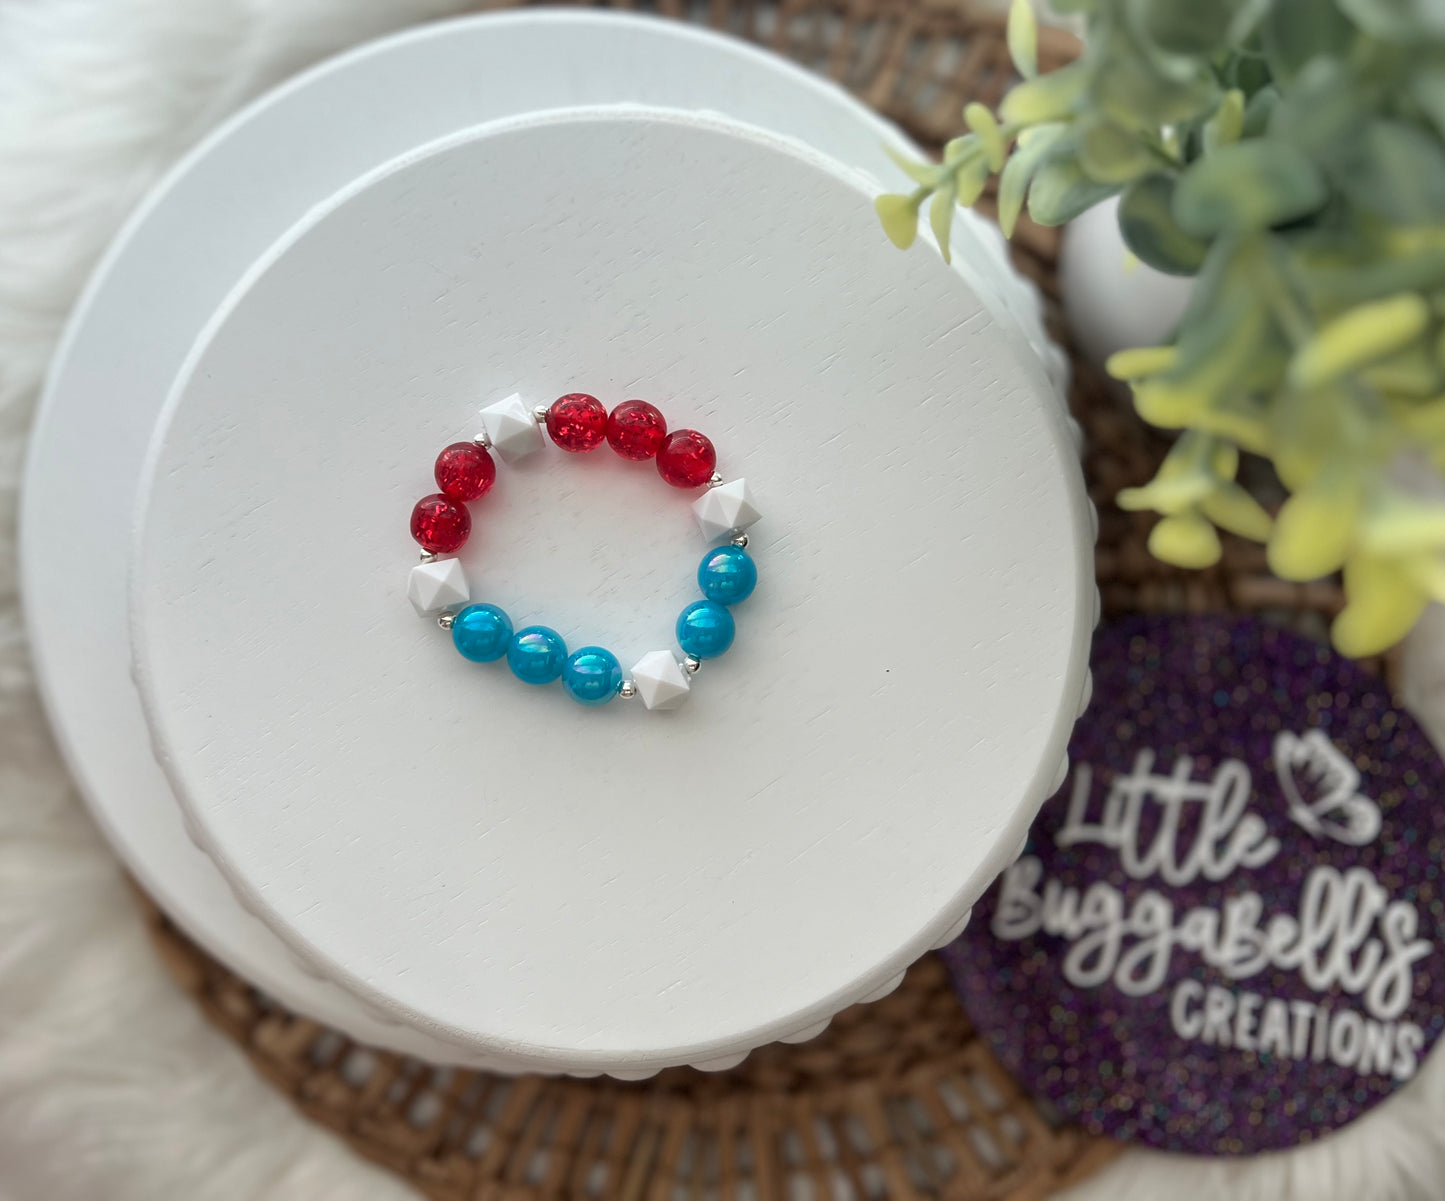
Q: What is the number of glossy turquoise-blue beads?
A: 5